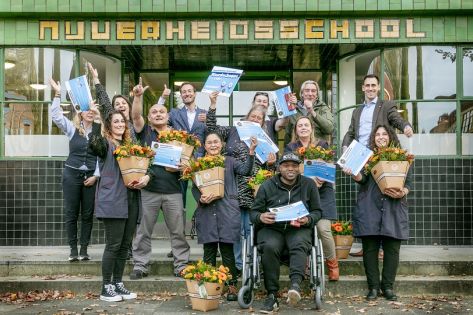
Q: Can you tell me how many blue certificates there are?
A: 9